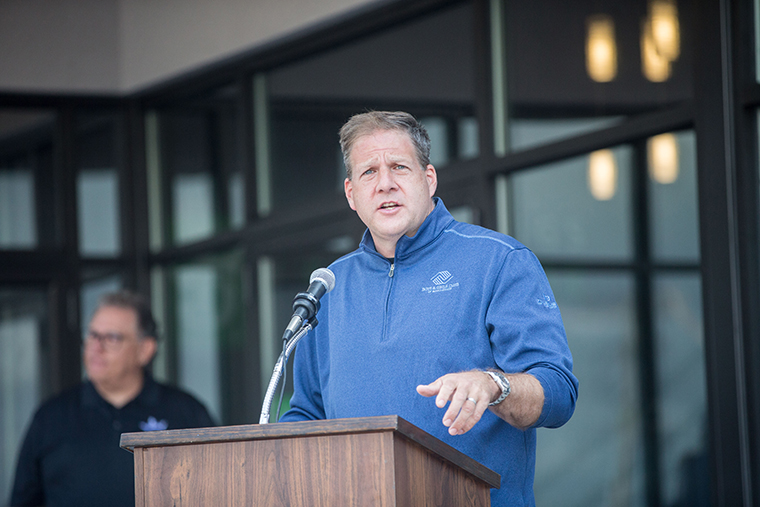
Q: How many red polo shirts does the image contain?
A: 0